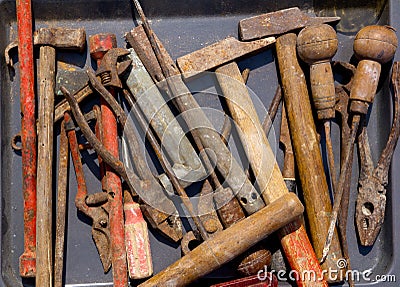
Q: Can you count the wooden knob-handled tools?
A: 2